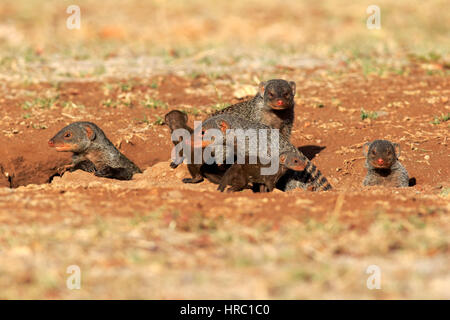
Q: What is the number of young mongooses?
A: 2